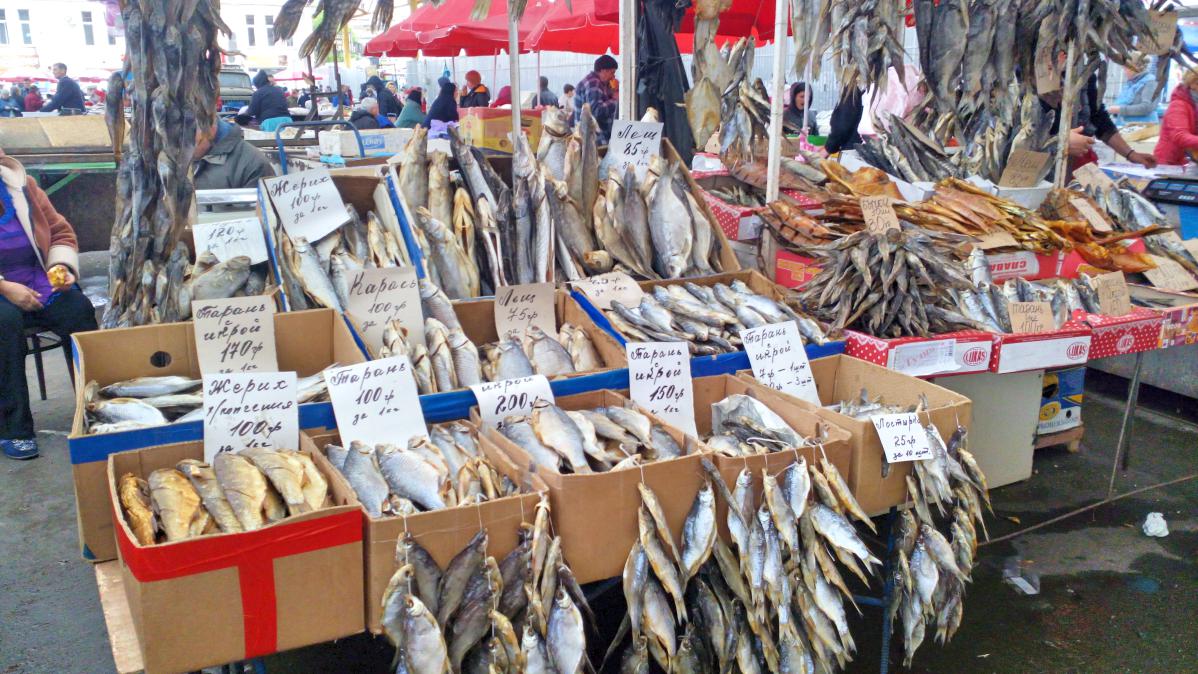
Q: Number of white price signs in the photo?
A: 13